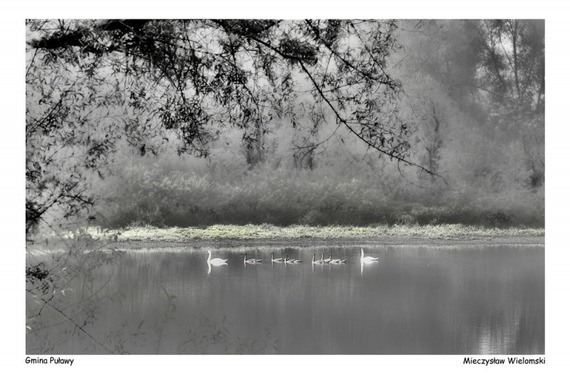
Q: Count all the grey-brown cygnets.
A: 6